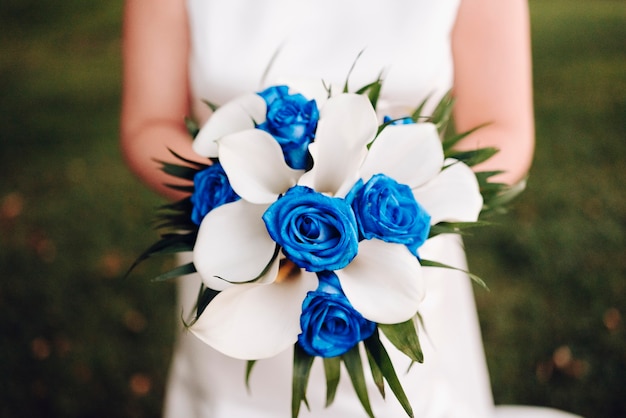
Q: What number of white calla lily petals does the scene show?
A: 8